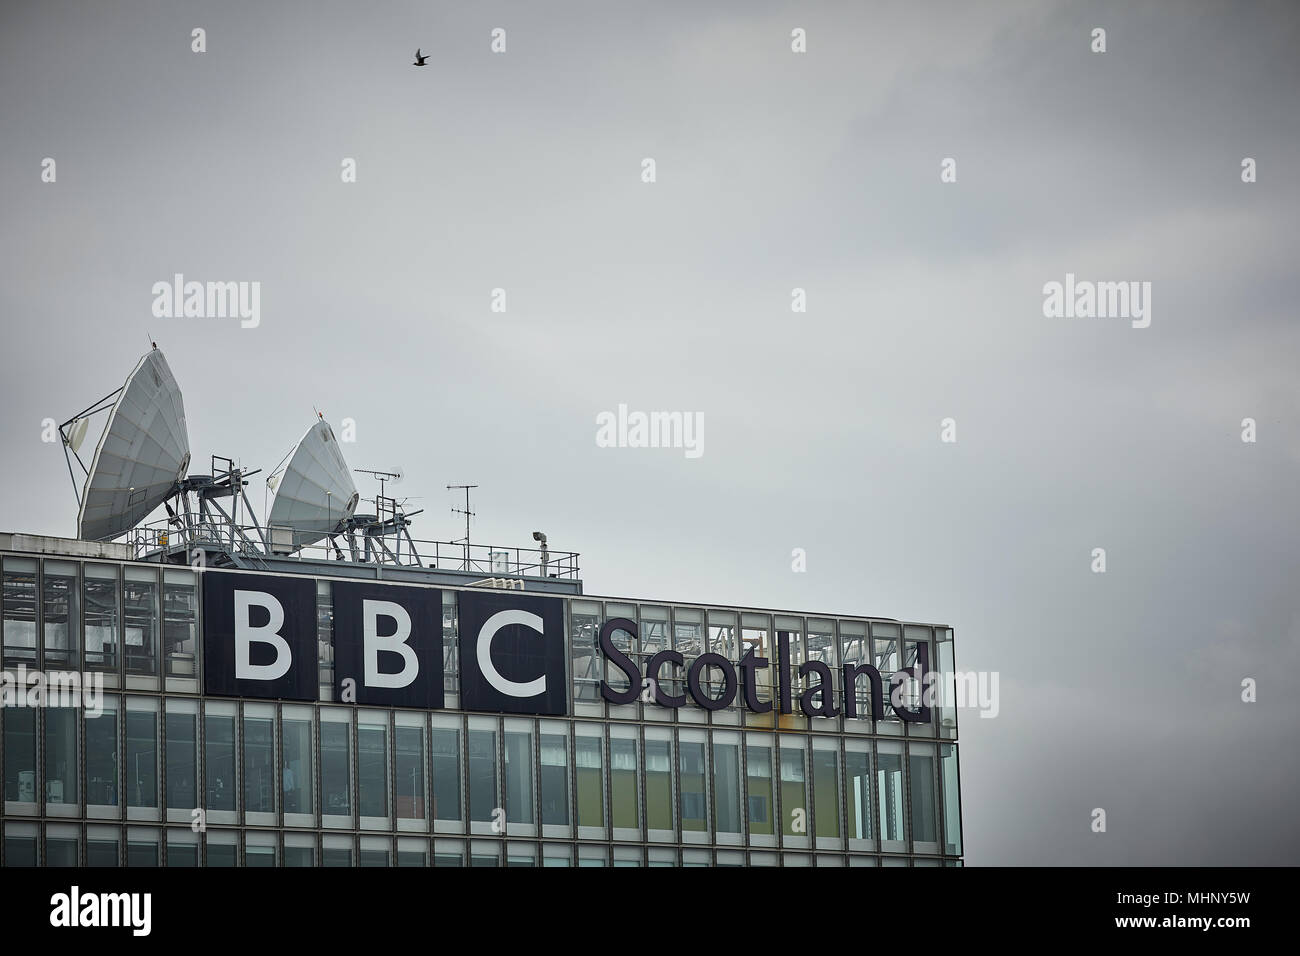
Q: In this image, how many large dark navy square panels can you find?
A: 3